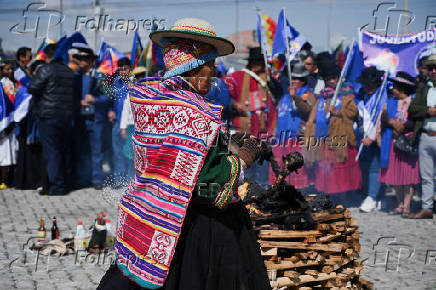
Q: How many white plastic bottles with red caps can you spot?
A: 2